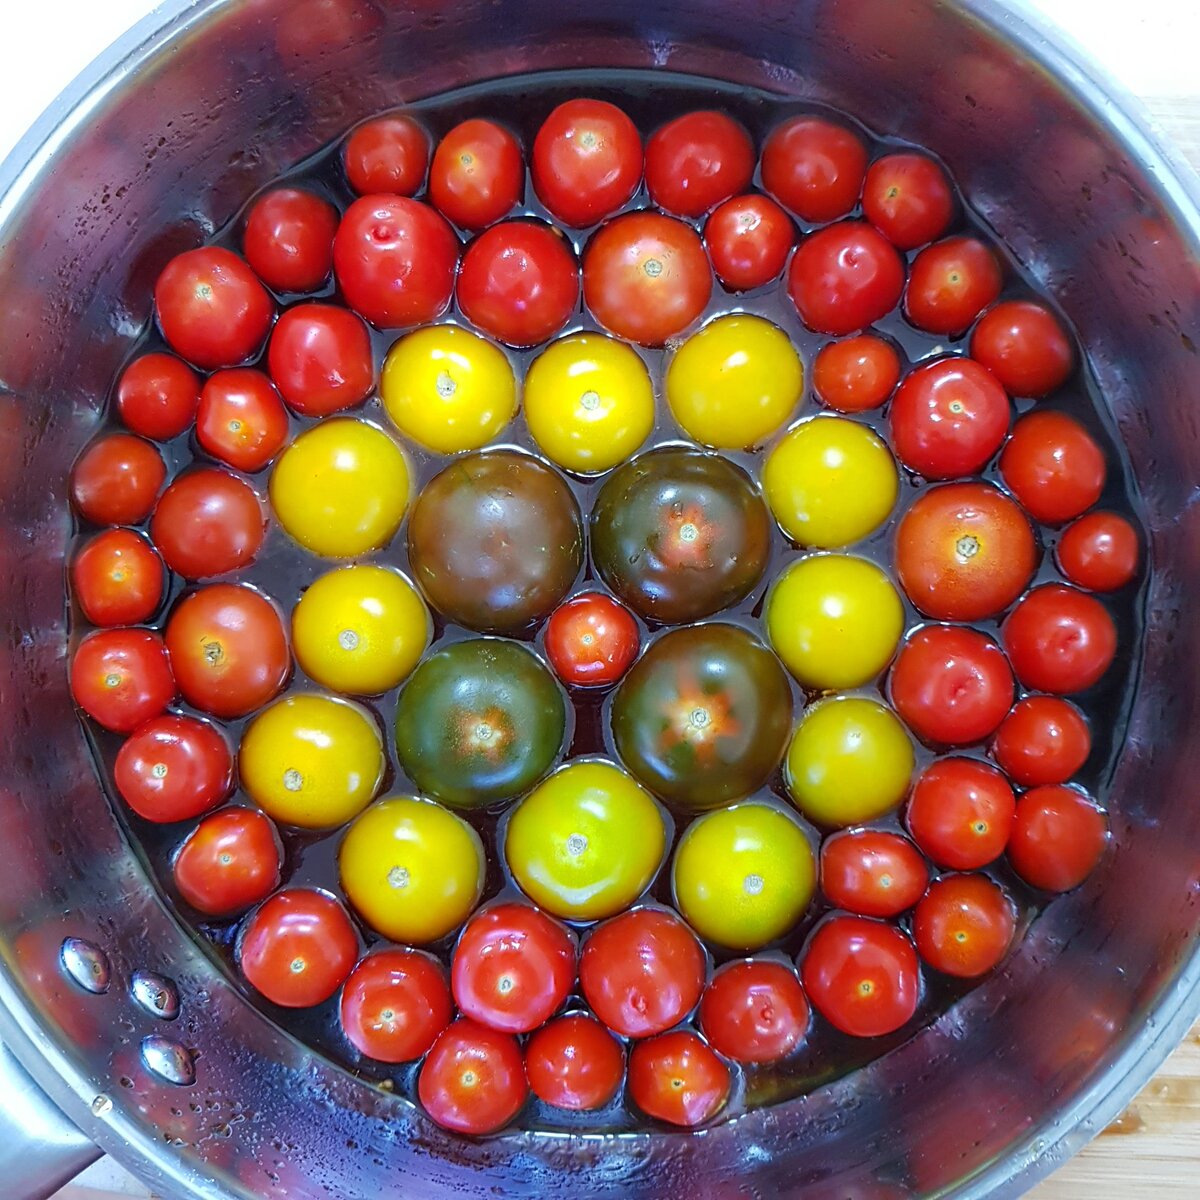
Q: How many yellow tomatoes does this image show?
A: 12